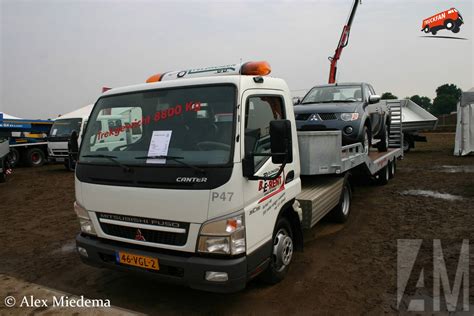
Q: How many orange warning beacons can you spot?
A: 2